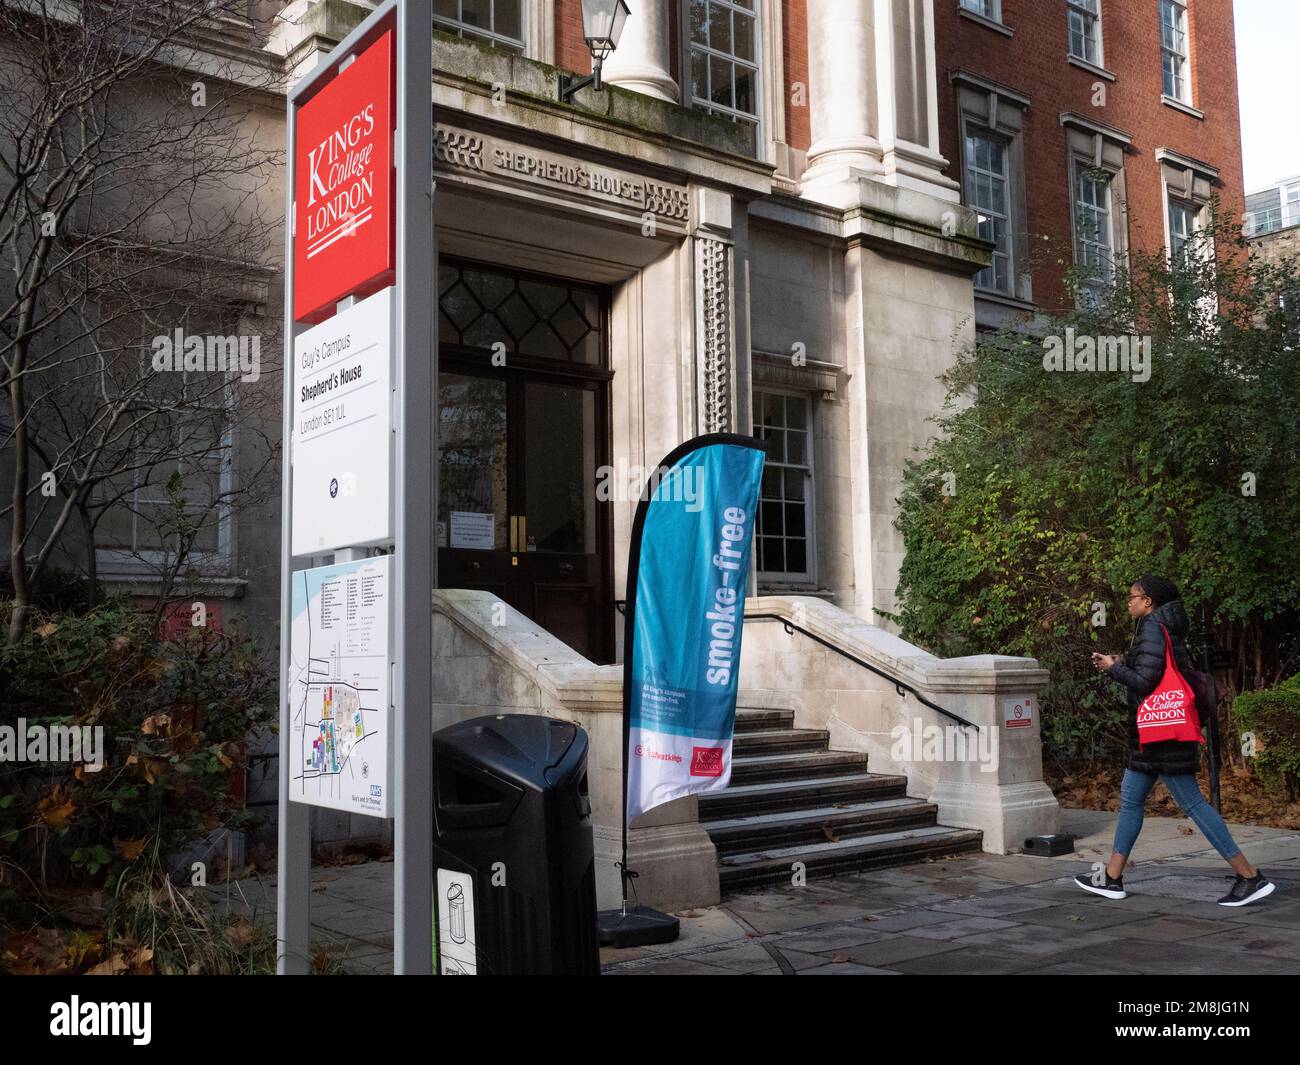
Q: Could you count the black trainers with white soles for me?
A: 2